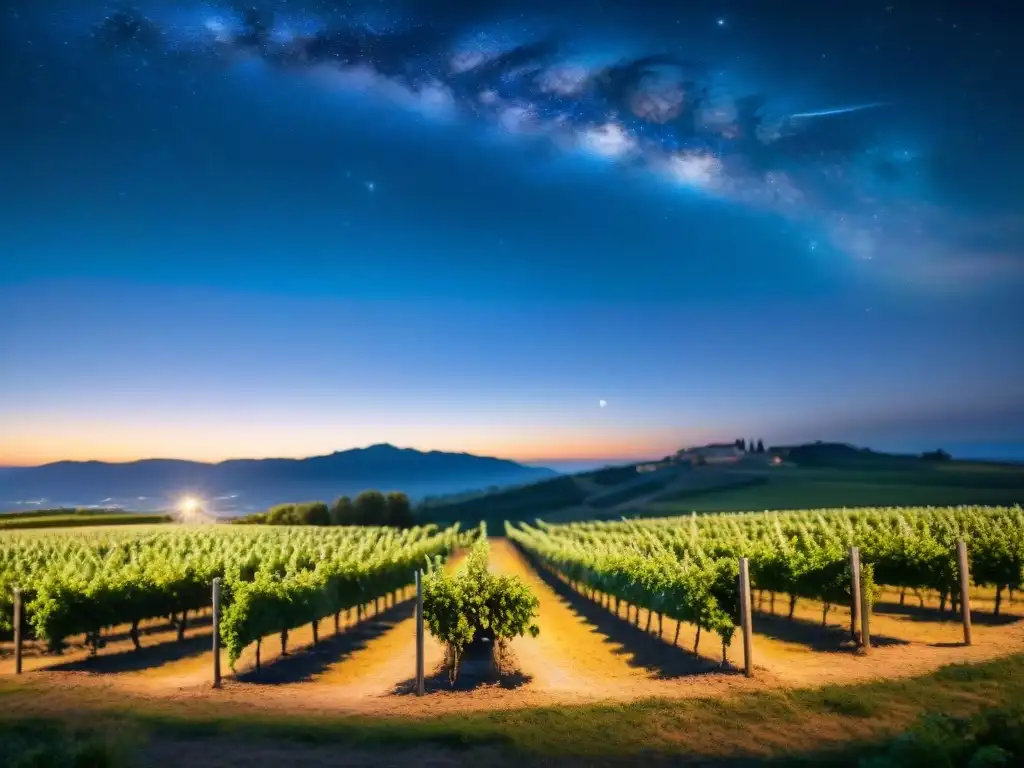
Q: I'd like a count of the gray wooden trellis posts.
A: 6